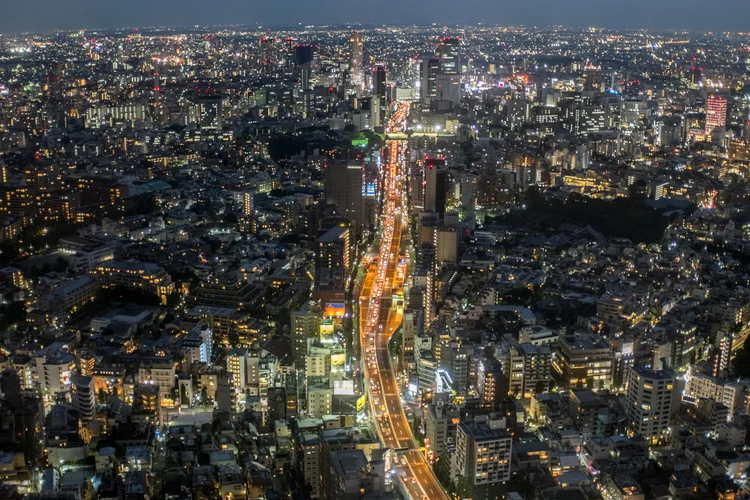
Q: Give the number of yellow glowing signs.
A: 3